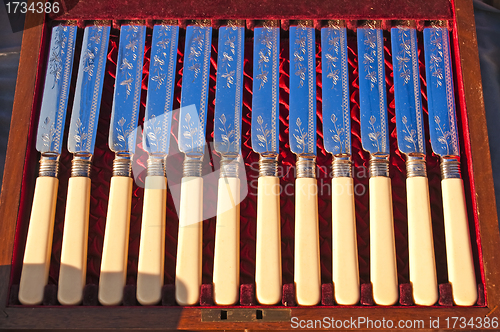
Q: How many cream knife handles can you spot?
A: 12